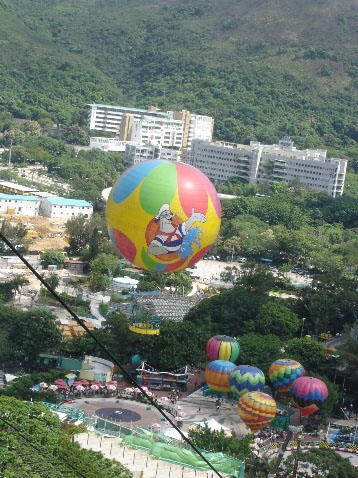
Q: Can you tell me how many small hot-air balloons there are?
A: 6